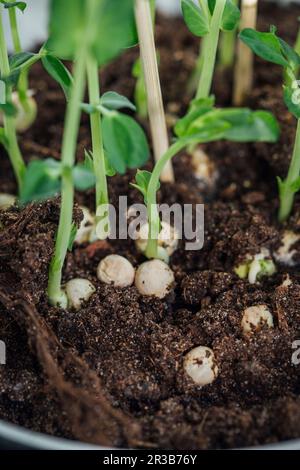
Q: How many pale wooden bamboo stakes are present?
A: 2